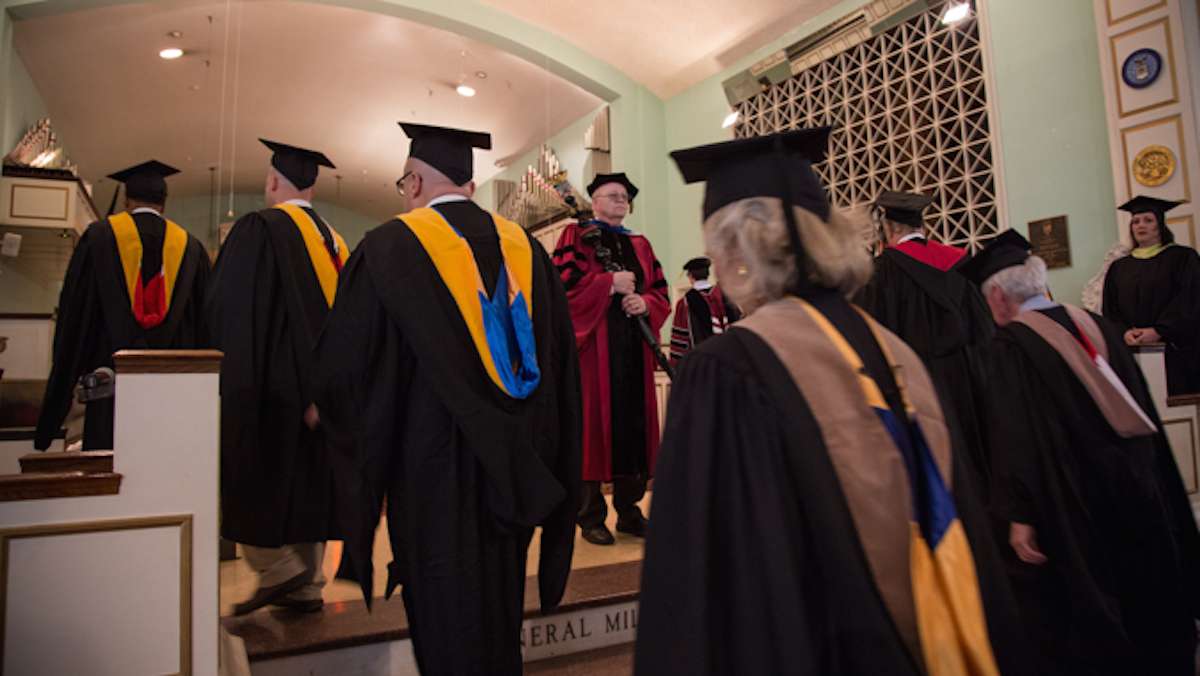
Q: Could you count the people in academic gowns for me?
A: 9